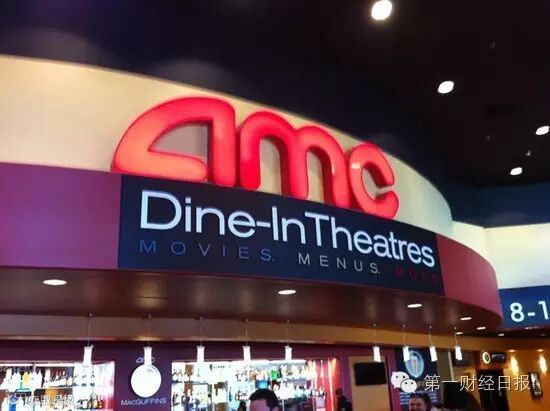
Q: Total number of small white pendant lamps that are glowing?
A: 9